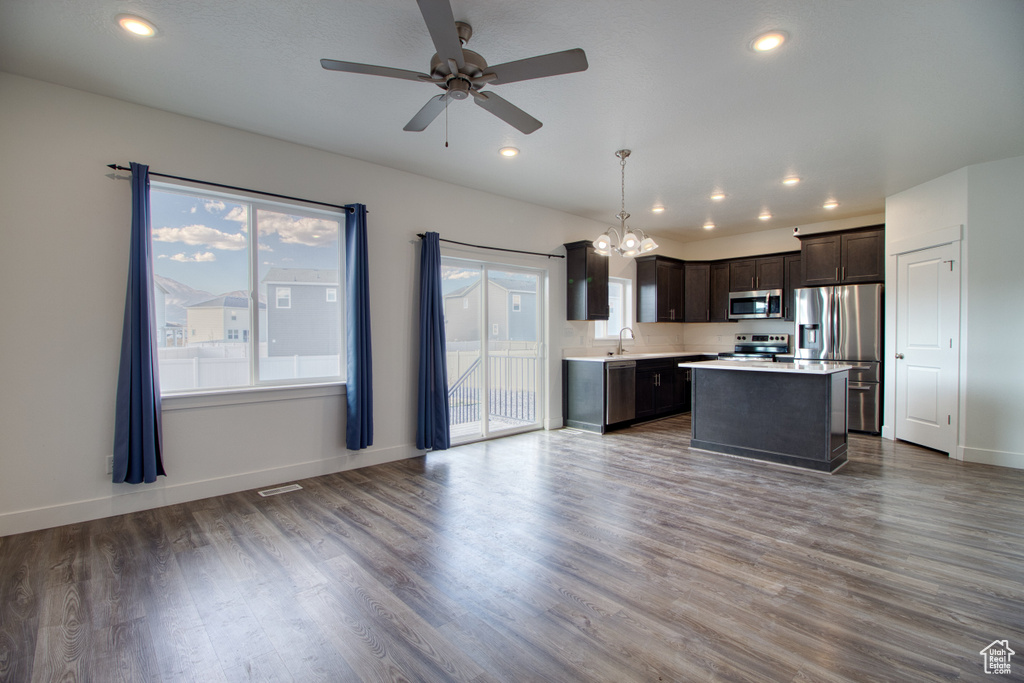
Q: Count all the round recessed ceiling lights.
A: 9